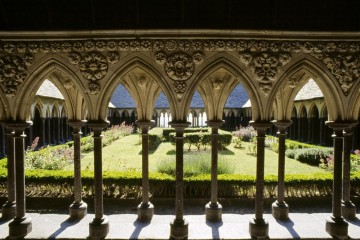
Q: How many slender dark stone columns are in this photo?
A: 11